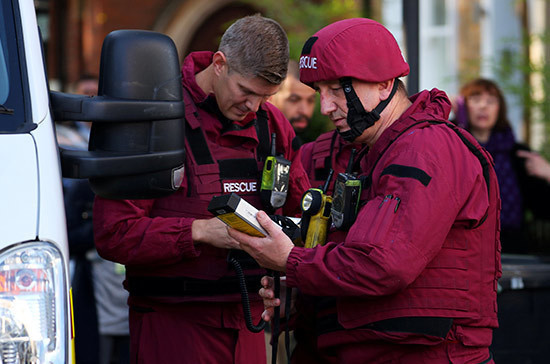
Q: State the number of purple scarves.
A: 1